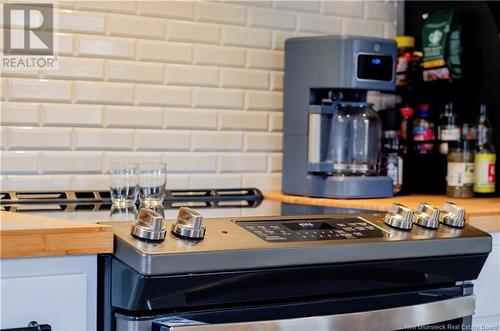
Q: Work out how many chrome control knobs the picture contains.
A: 5